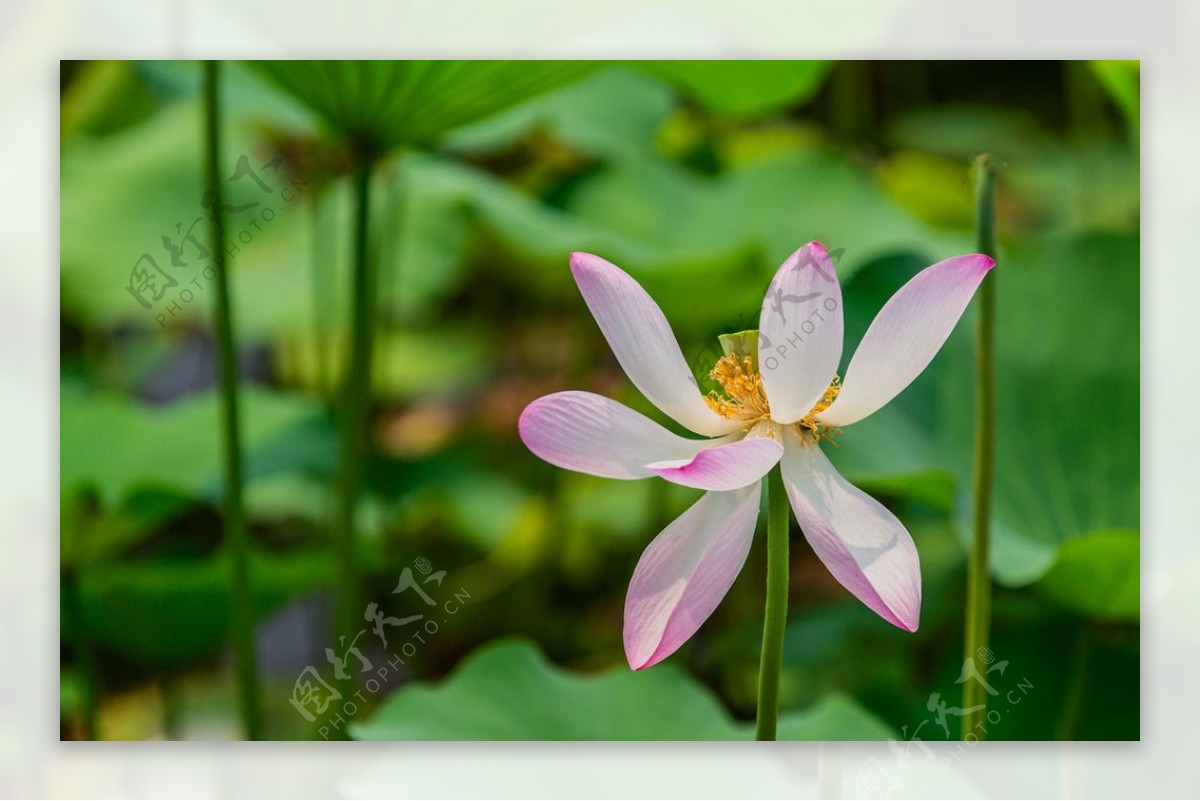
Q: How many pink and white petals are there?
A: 7